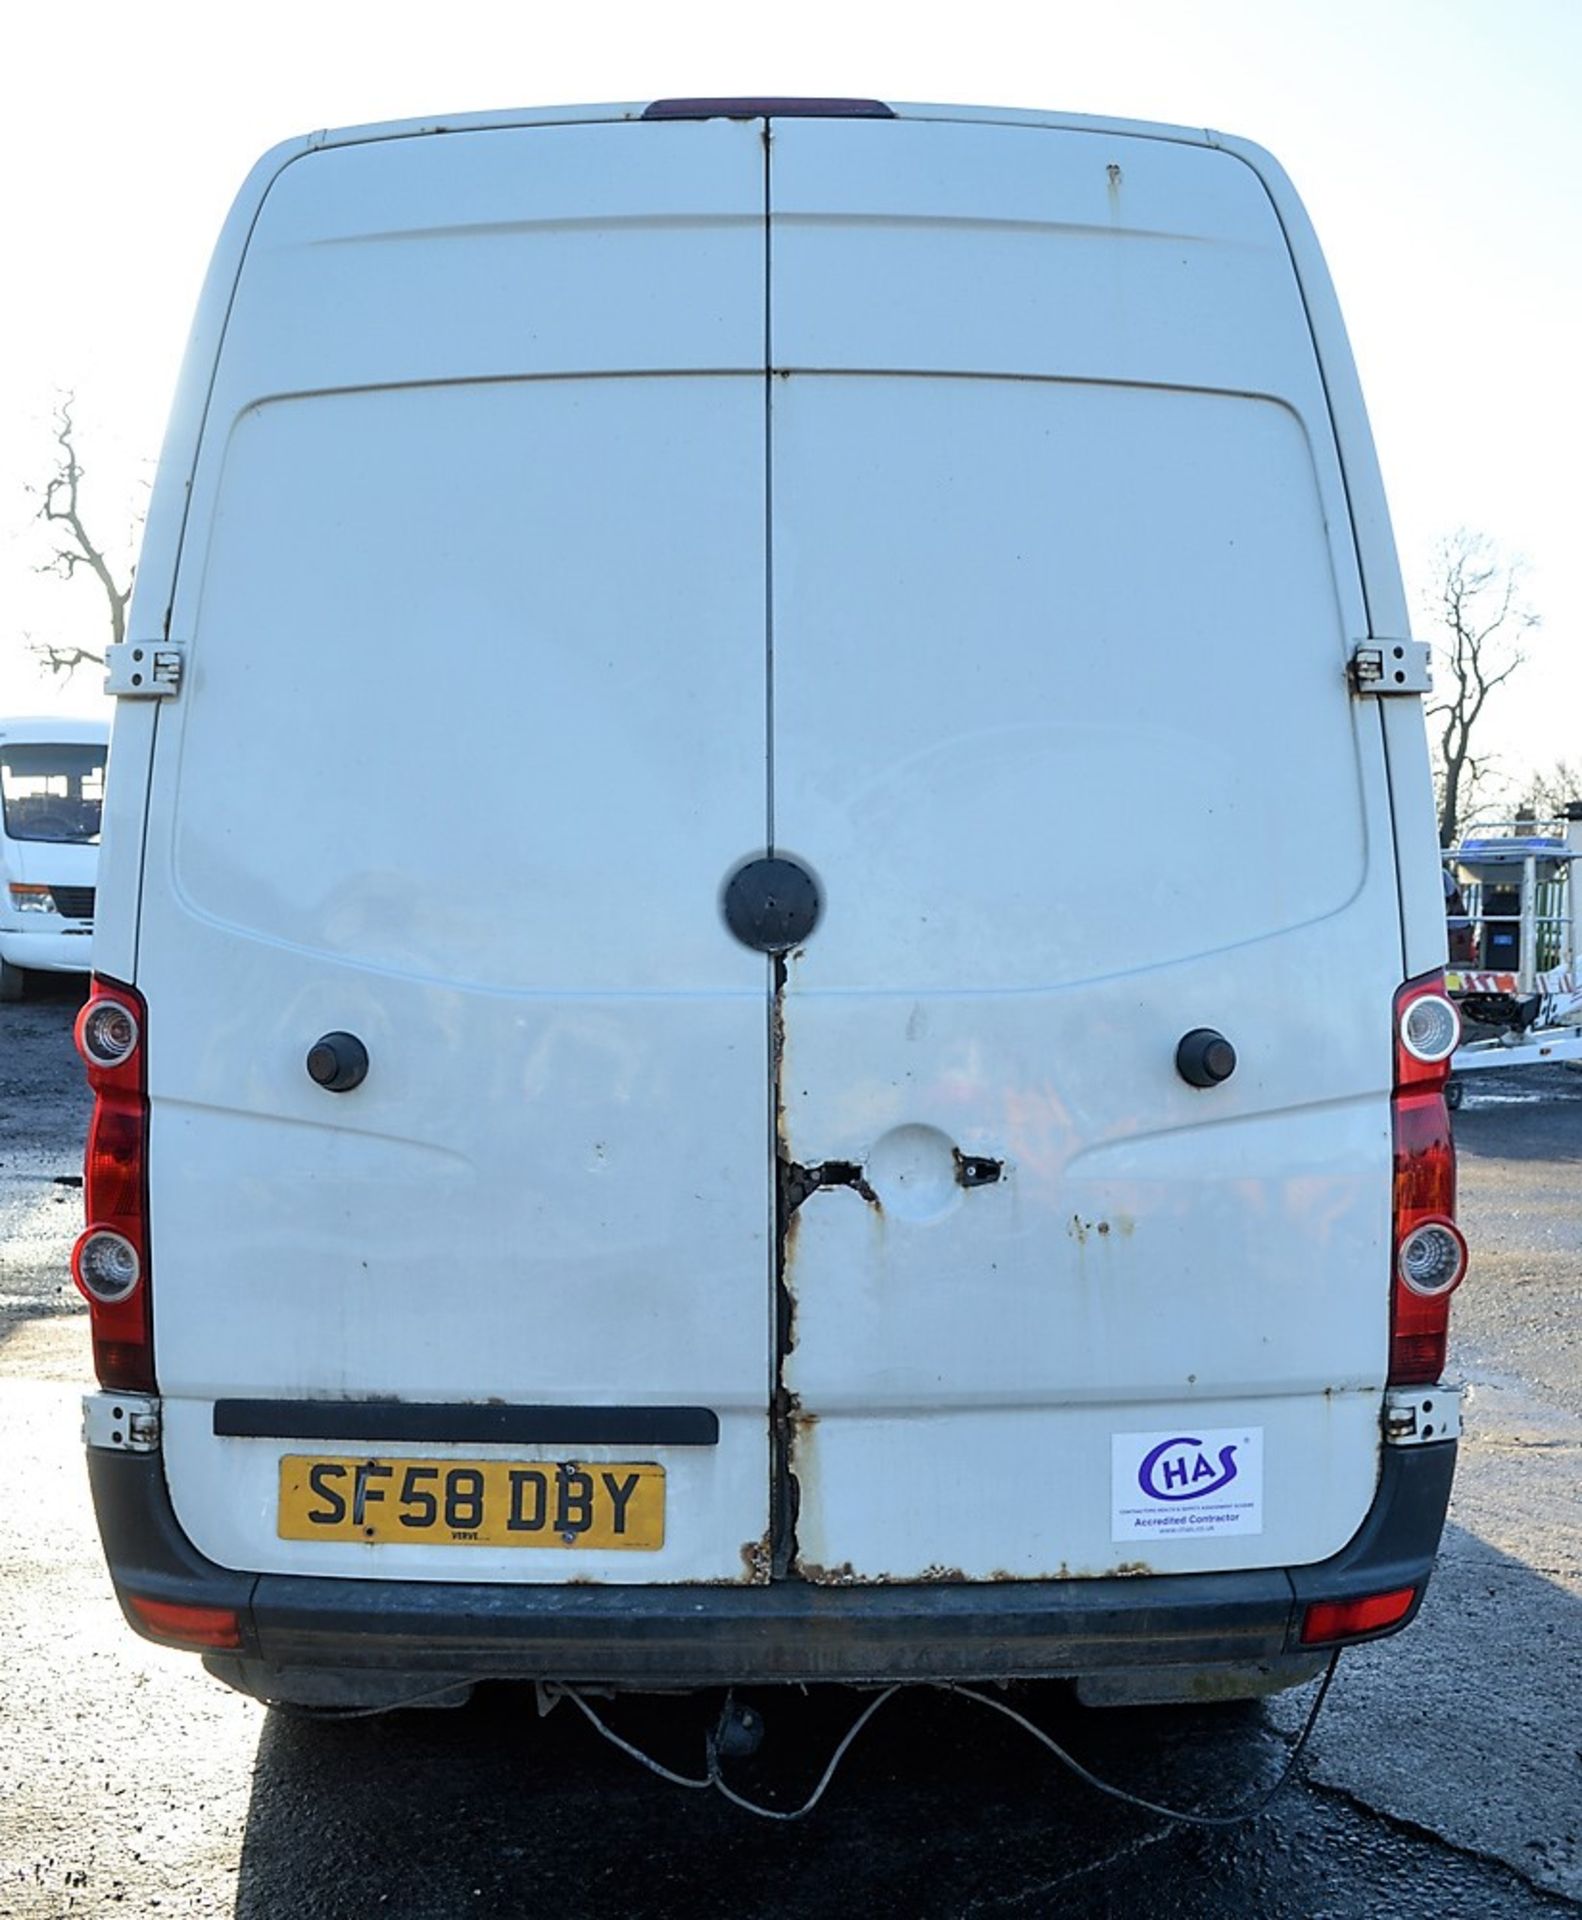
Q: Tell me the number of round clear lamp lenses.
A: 4